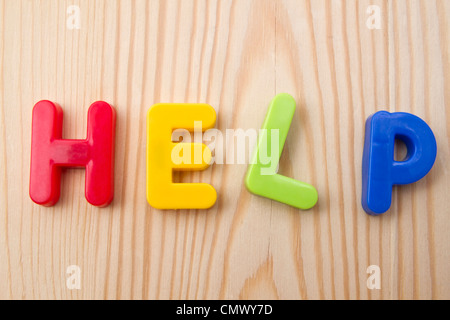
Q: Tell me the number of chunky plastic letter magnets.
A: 4